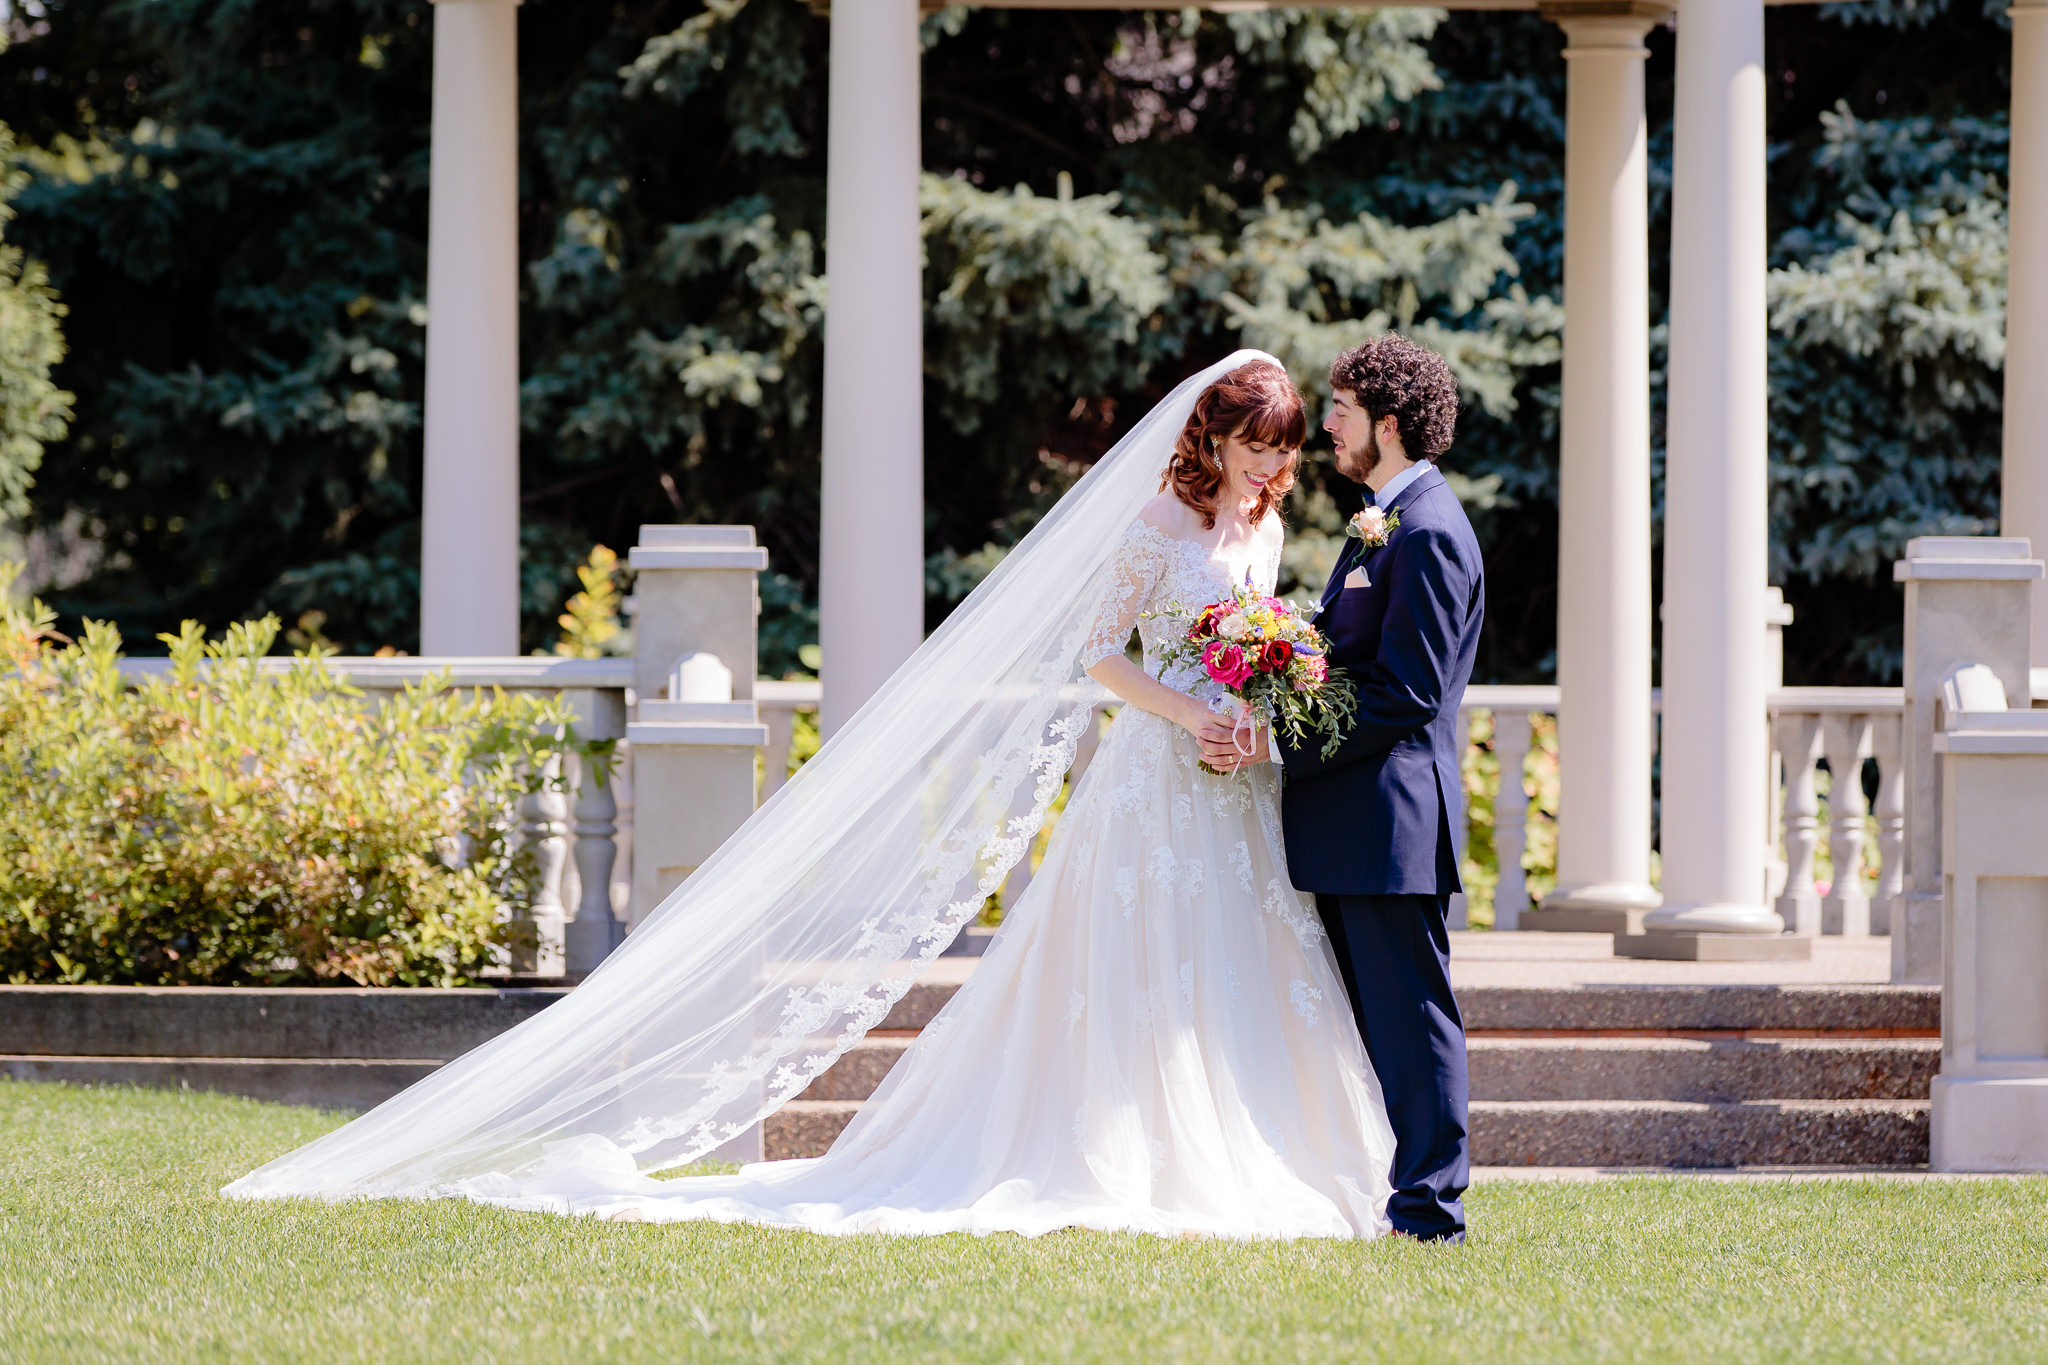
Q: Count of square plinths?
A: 2